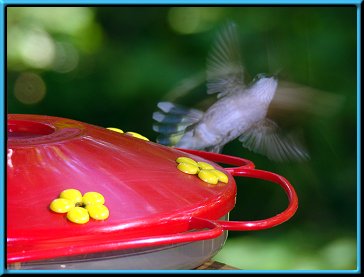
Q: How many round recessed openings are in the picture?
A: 1